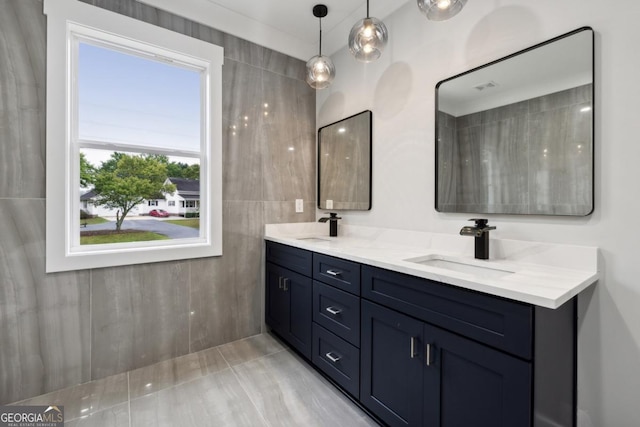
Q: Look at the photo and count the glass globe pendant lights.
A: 3